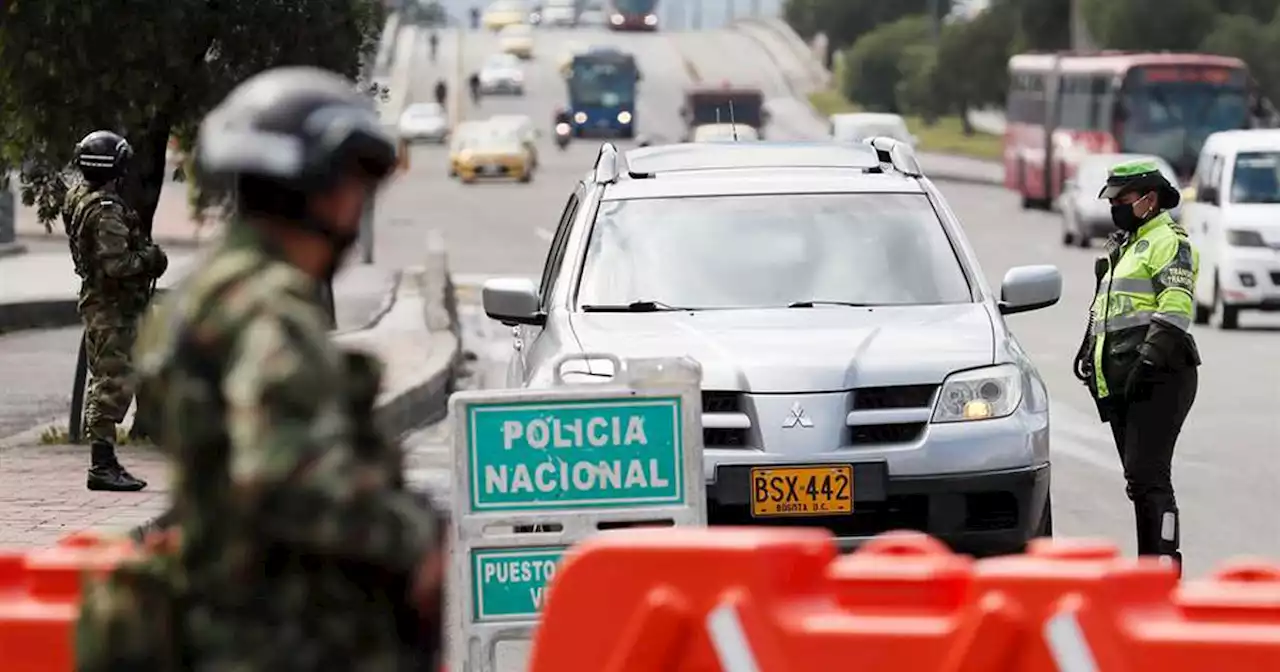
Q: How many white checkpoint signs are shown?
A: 1